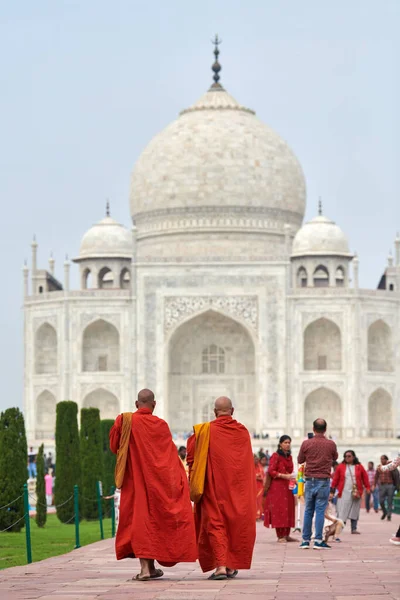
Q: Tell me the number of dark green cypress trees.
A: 5